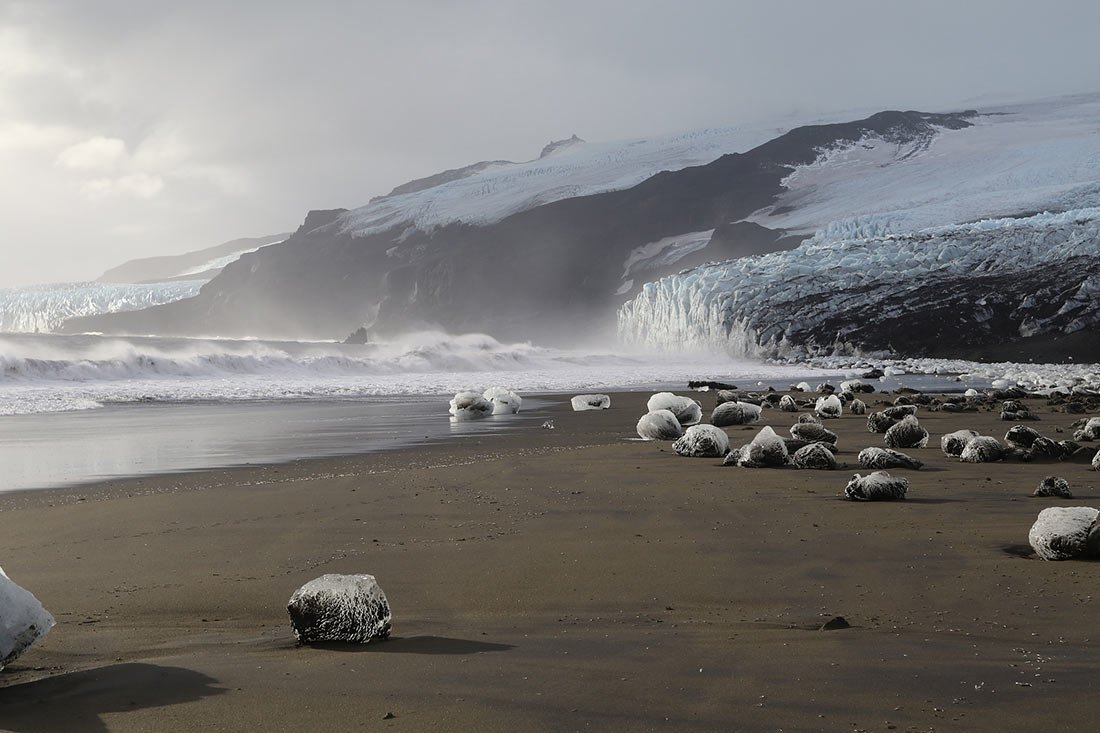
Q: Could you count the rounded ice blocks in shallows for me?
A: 2